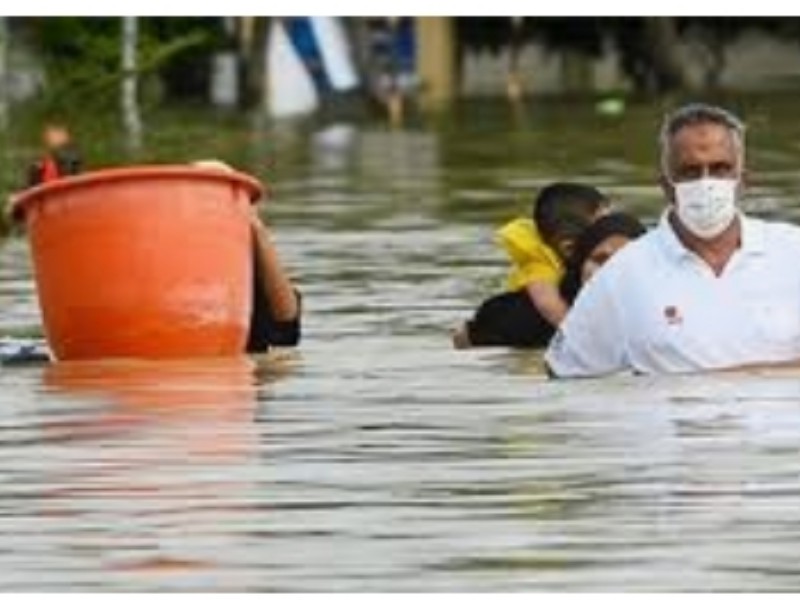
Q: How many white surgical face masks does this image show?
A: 1